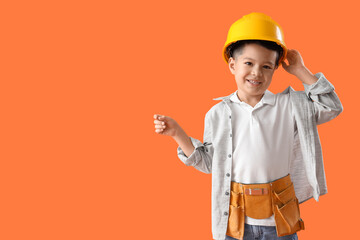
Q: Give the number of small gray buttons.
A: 6